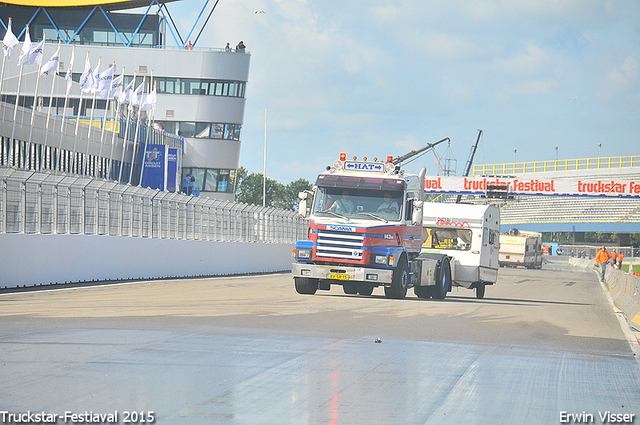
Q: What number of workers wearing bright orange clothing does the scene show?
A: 3